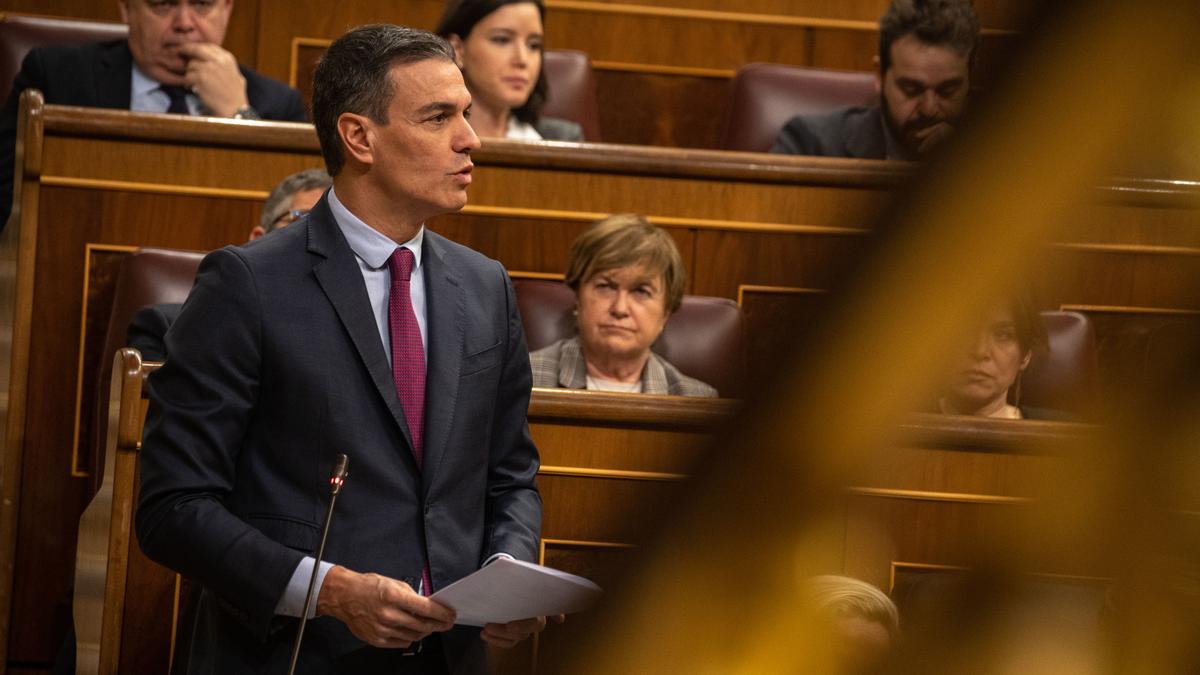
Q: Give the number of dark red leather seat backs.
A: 6